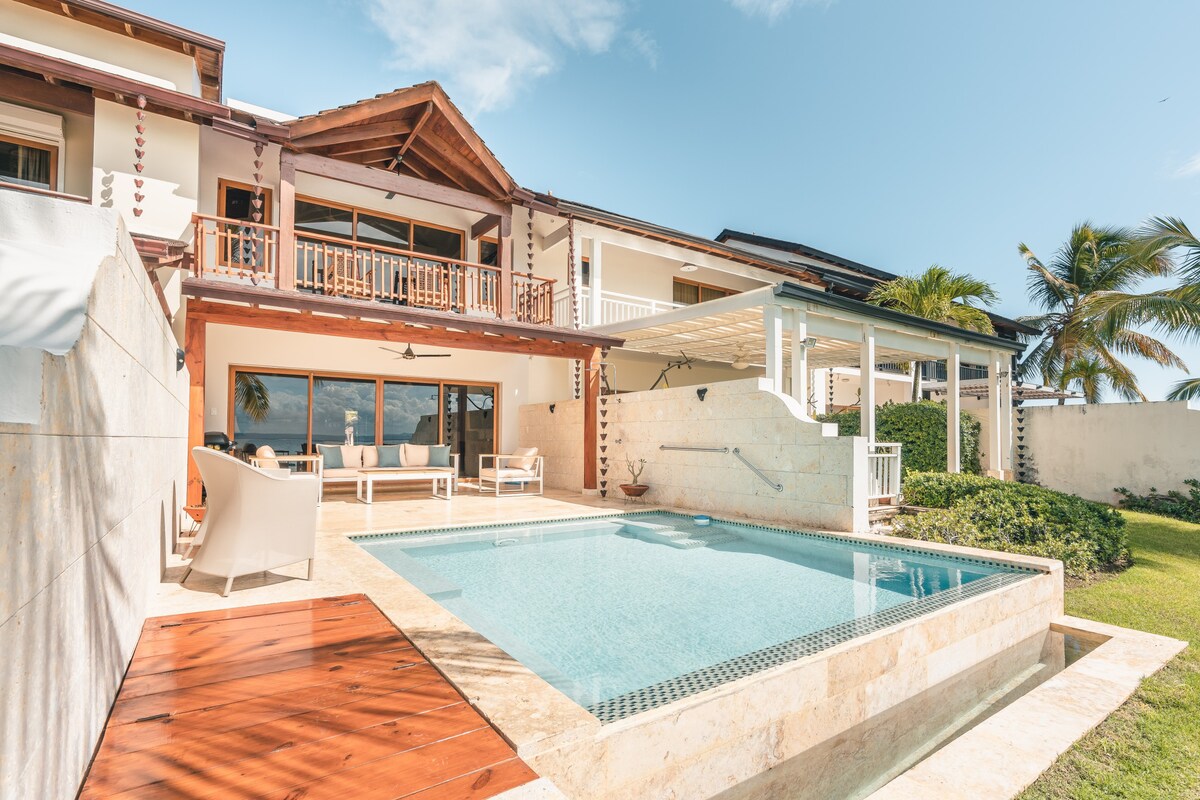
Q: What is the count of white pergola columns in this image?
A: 6